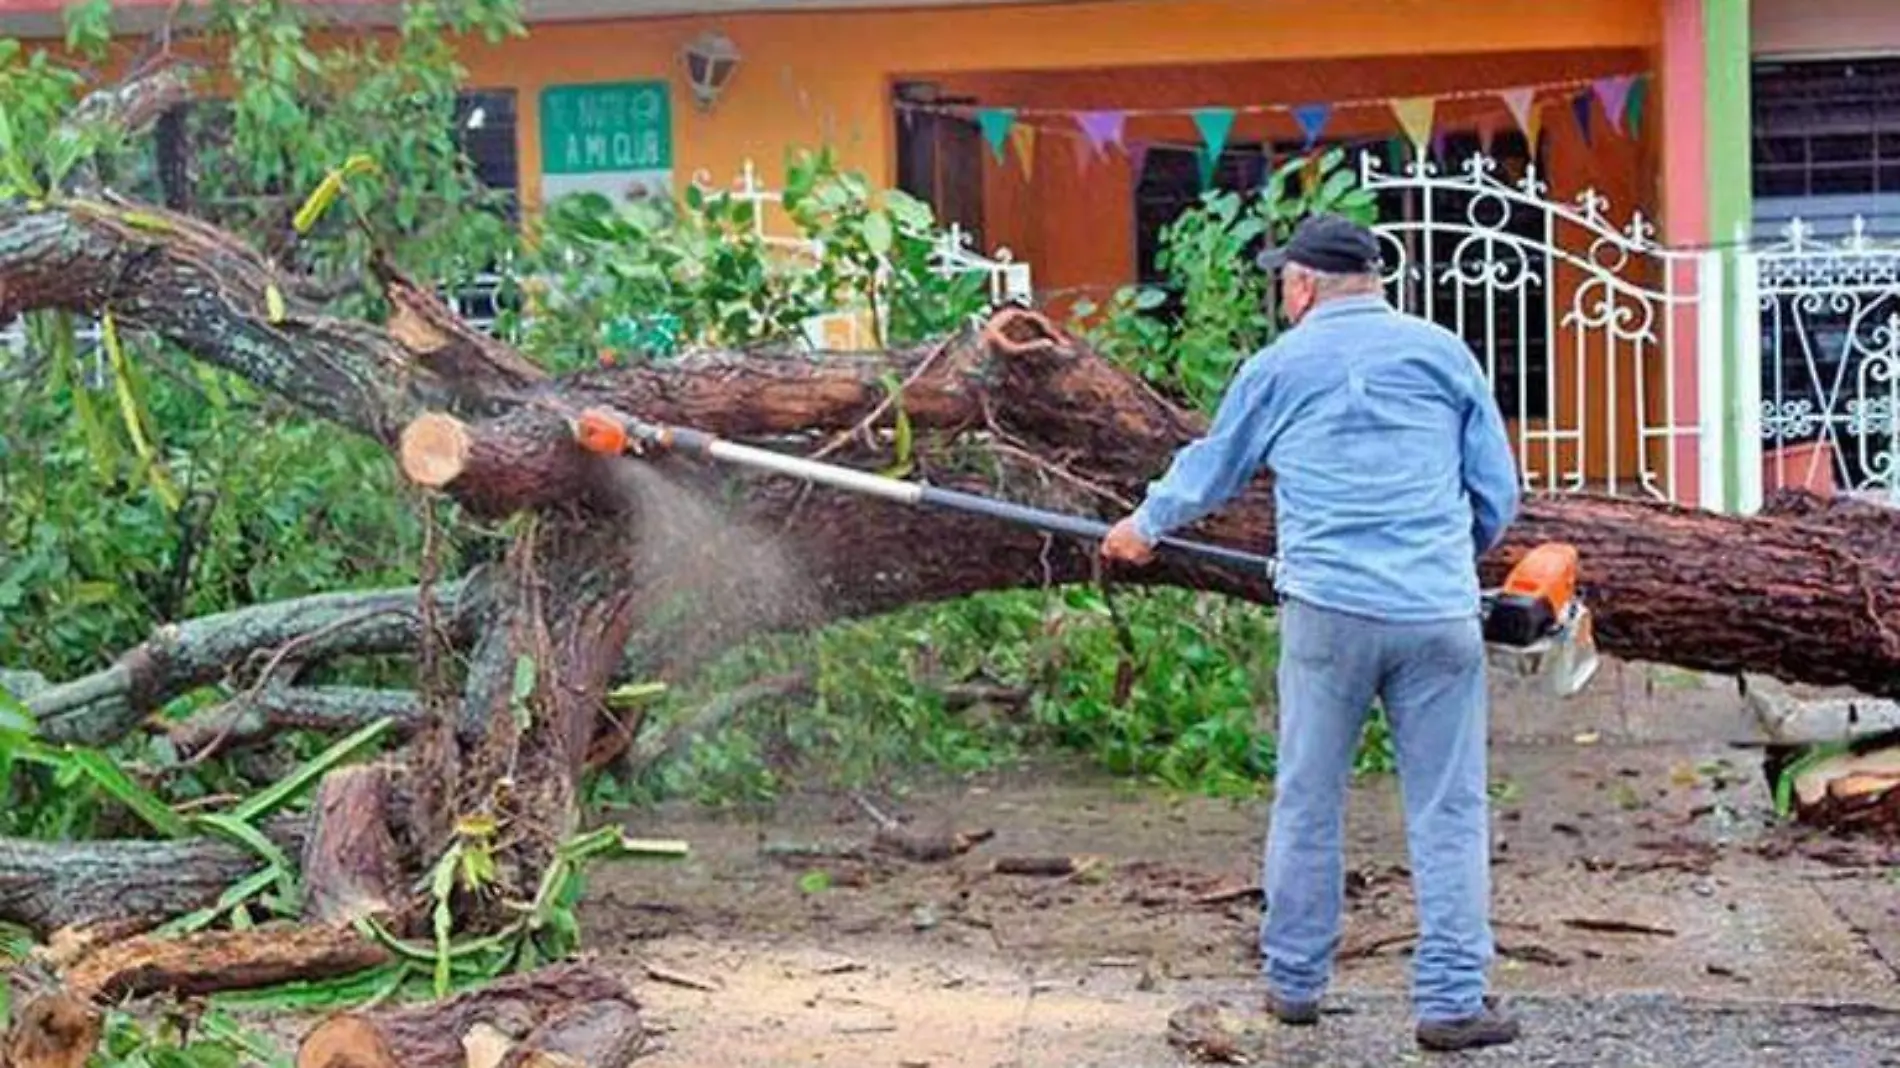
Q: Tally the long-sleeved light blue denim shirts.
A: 1